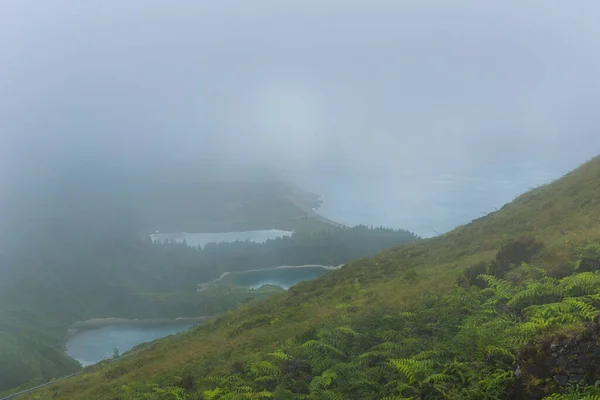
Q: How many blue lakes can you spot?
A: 3